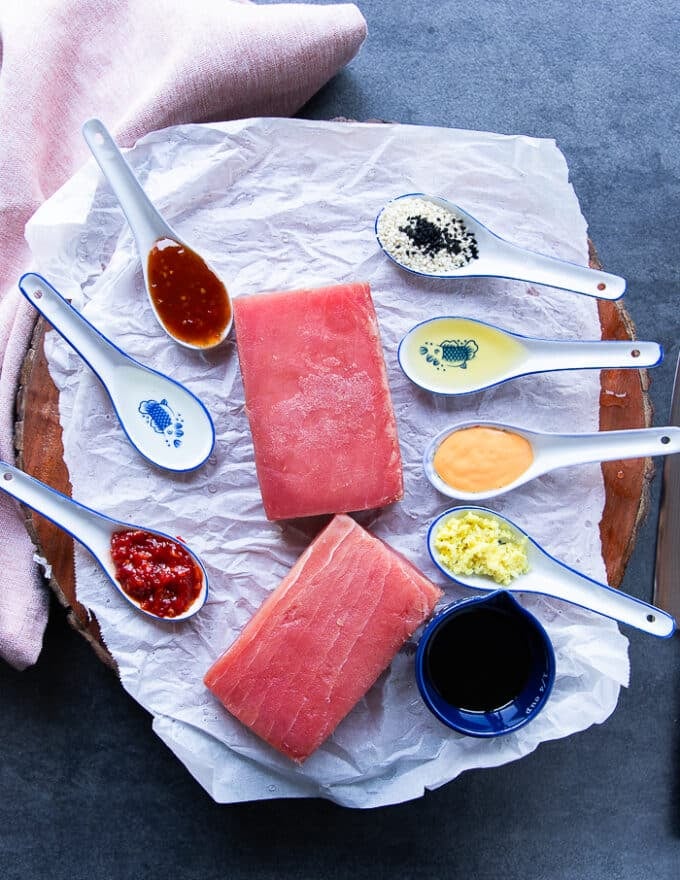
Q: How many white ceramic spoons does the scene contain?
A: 7